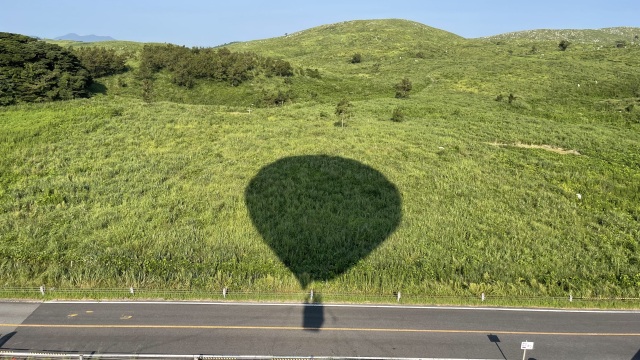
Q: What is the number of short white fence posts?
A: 7